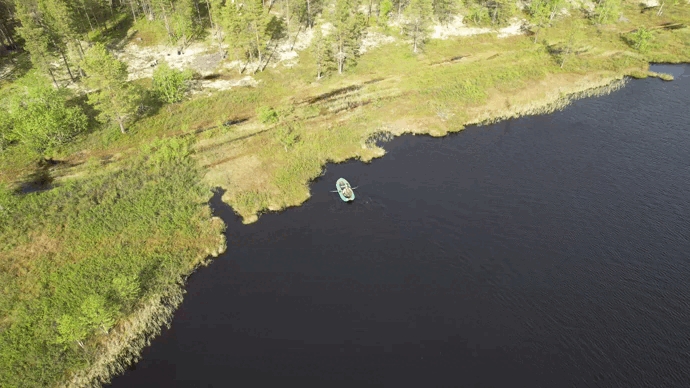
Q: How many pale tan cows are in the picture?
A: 0